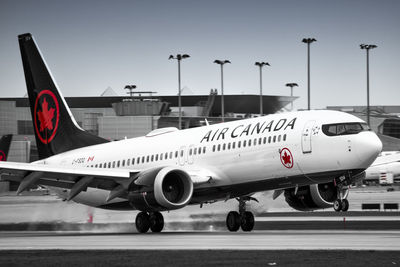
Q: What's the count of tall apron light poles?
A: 7